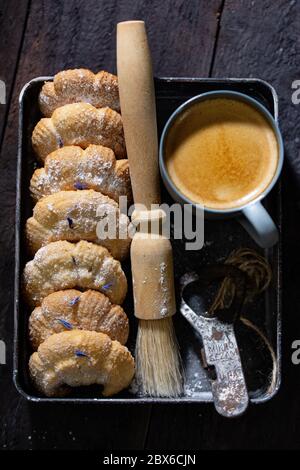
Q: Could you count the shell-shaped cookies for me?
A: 7